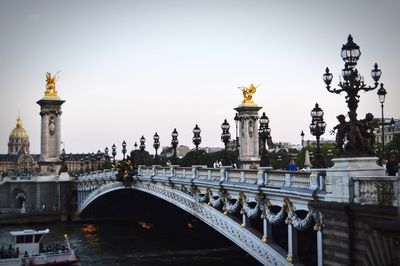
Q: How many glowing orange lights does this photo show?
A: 3